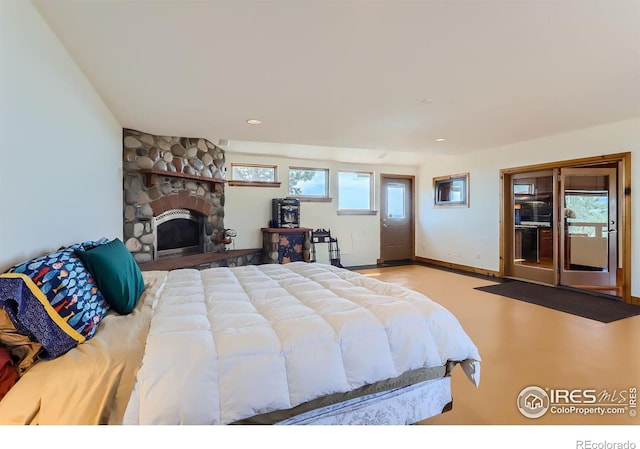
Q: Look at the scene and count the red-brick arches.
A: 1